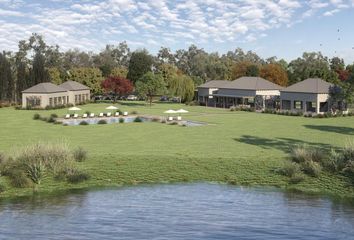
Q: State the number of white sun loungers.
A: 10